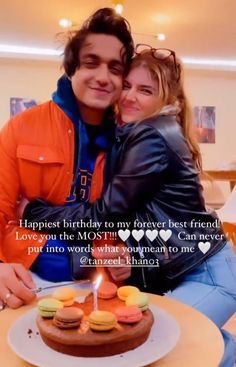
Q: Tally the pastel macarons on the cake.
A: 8